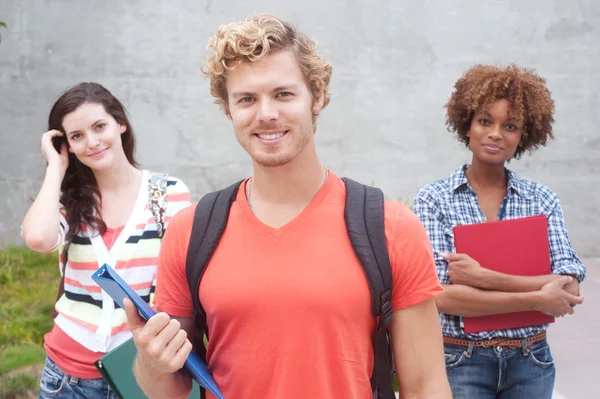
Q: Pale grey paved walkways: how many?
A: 1